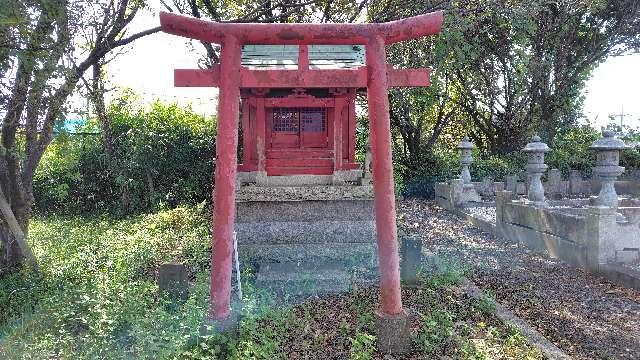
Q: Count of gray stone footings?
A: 2